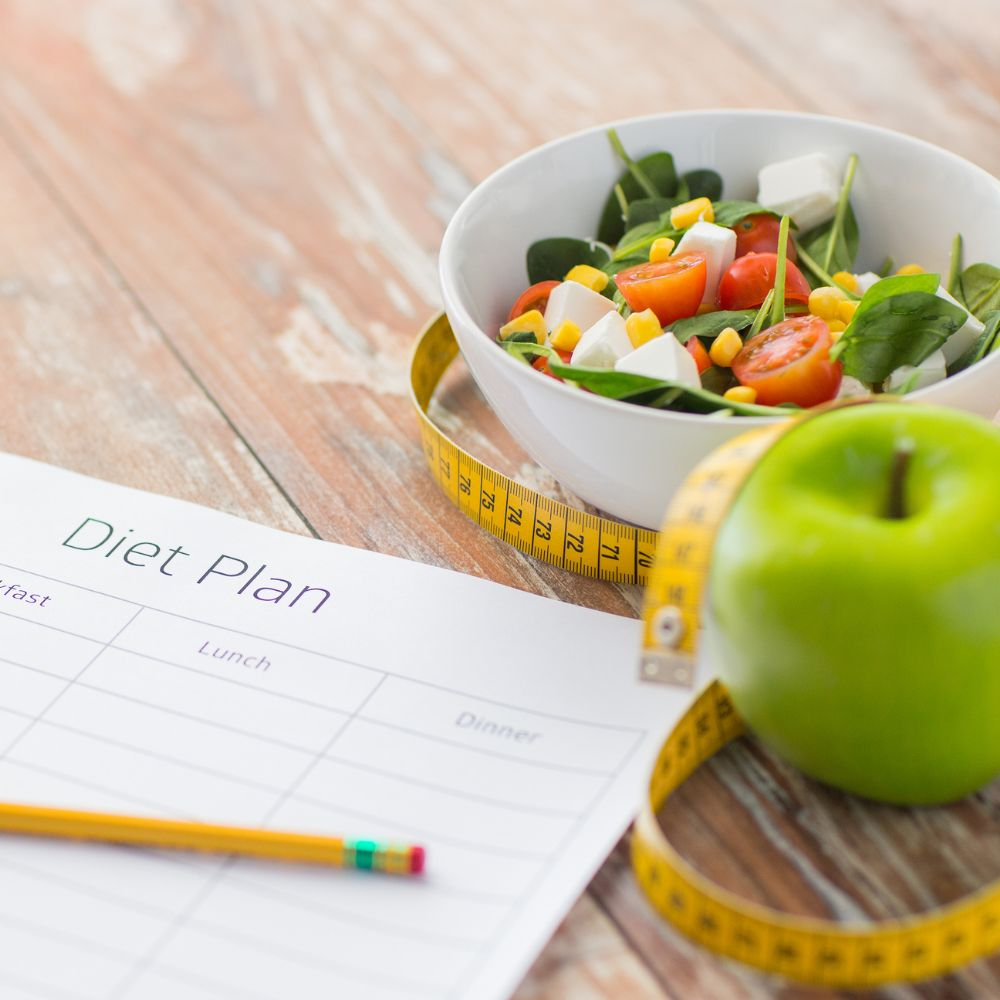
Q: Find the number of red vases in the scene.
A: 0